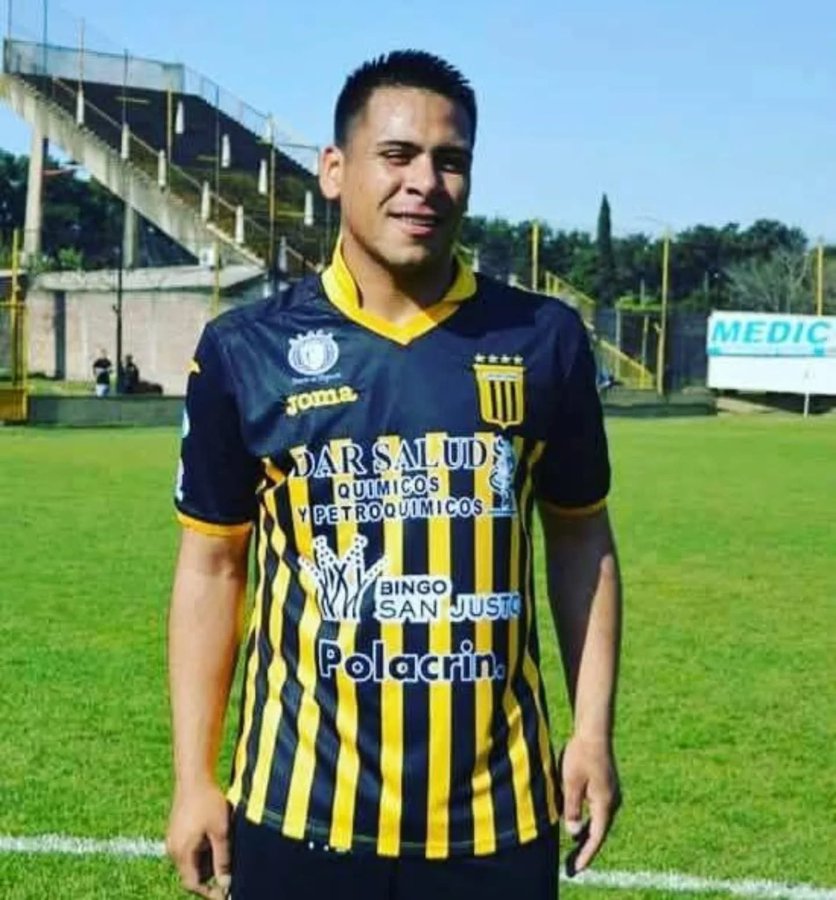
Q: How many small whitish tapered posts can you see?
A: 10